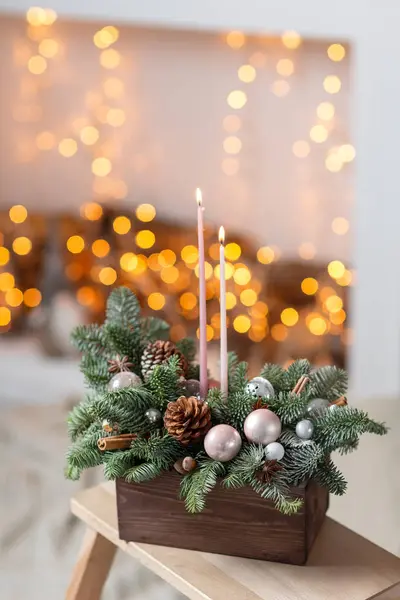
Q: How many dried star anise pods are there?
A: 3